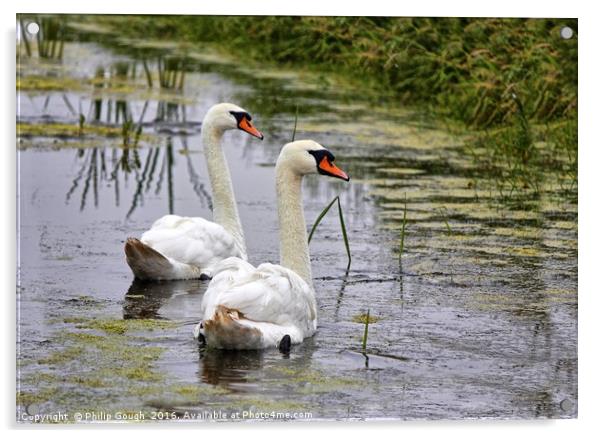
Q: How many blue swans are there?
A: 0